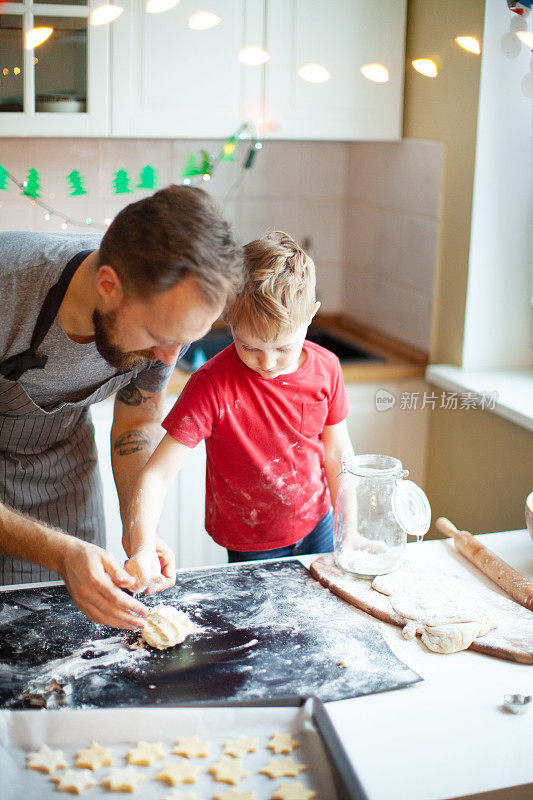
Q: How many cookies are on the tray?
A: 14